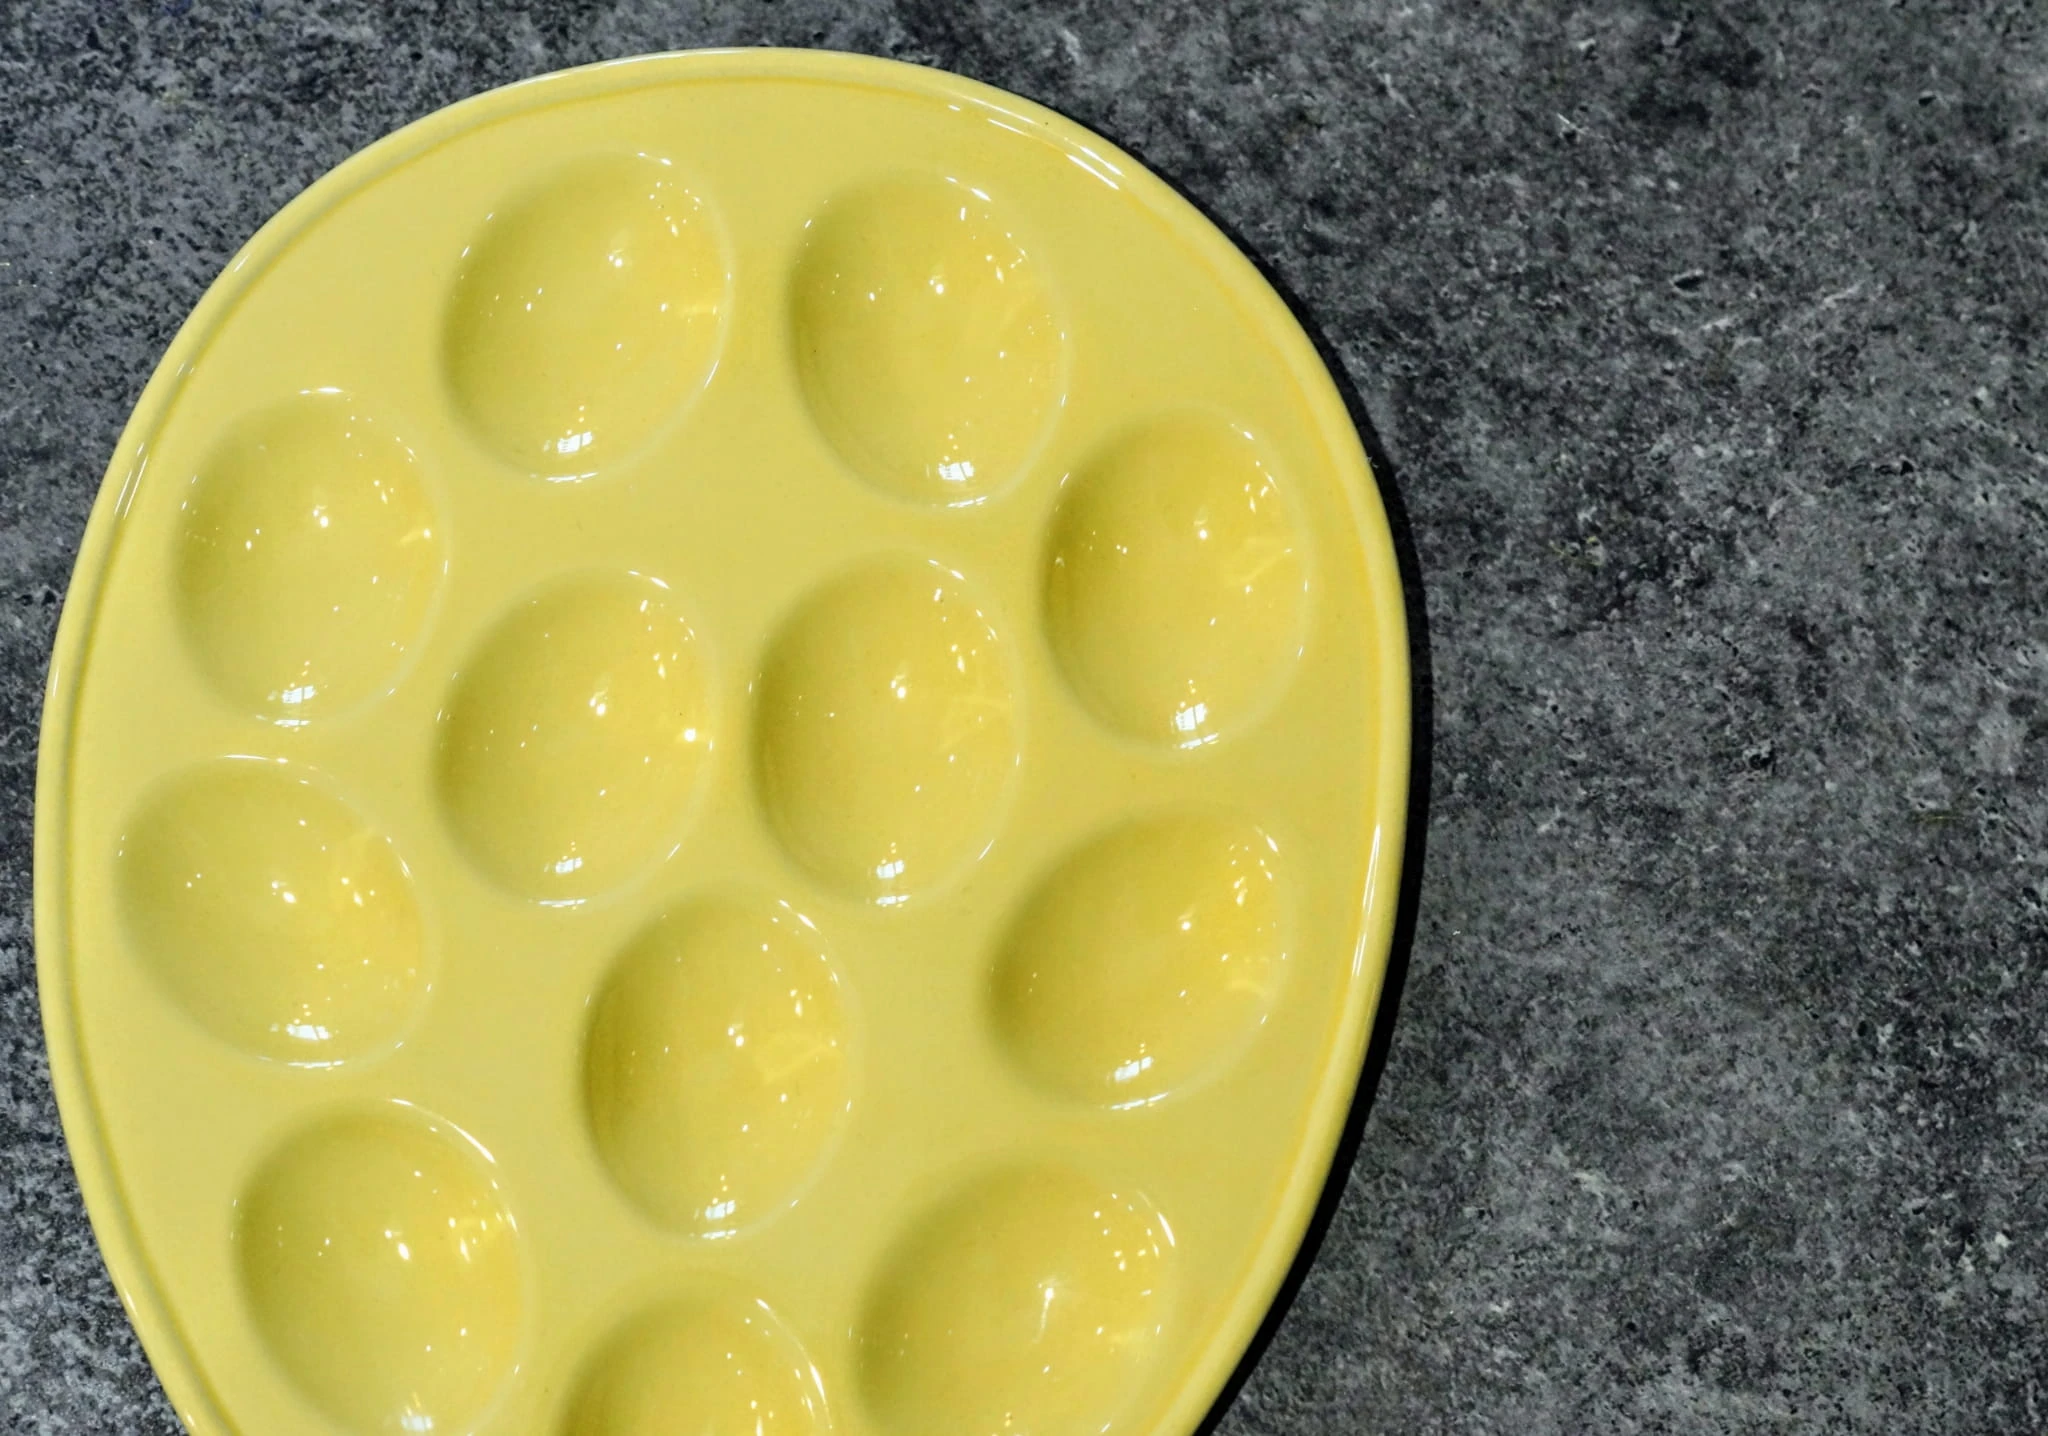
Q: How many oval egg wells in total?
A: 12